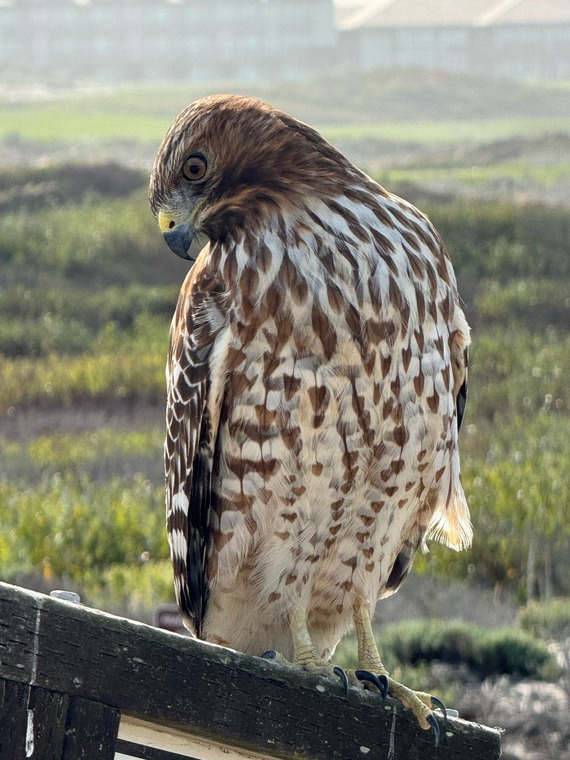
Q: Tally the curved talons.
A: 6